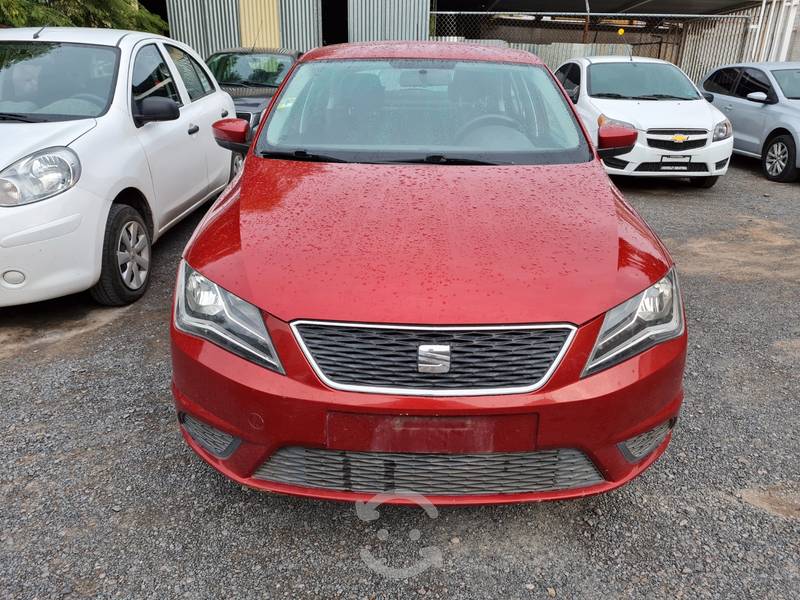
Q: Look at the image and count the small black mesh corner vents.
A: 2